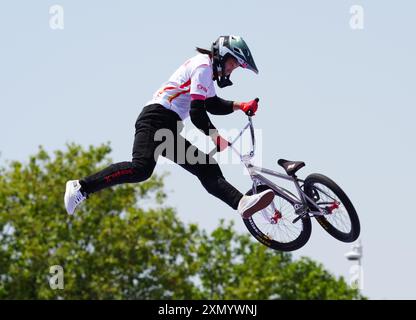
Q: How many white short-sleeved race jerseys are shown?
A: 1